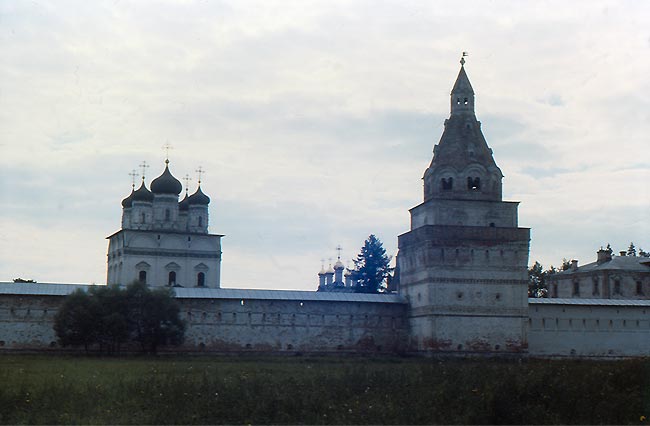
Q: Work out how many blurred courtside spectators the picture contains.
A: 0